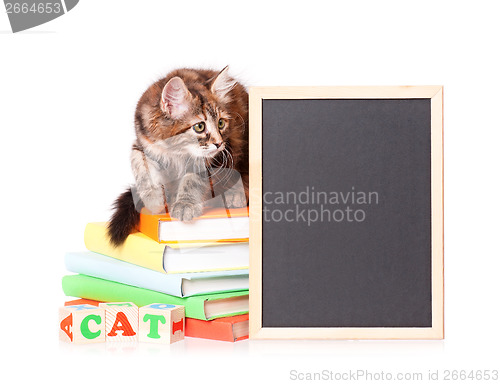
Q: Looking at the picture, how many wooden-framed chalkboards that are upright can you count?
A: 1